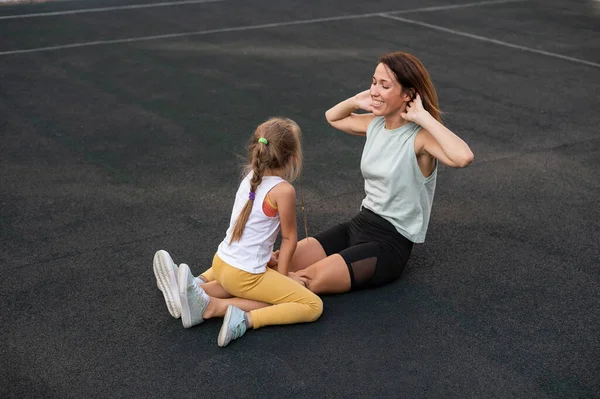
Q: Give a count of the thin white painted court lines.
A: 3